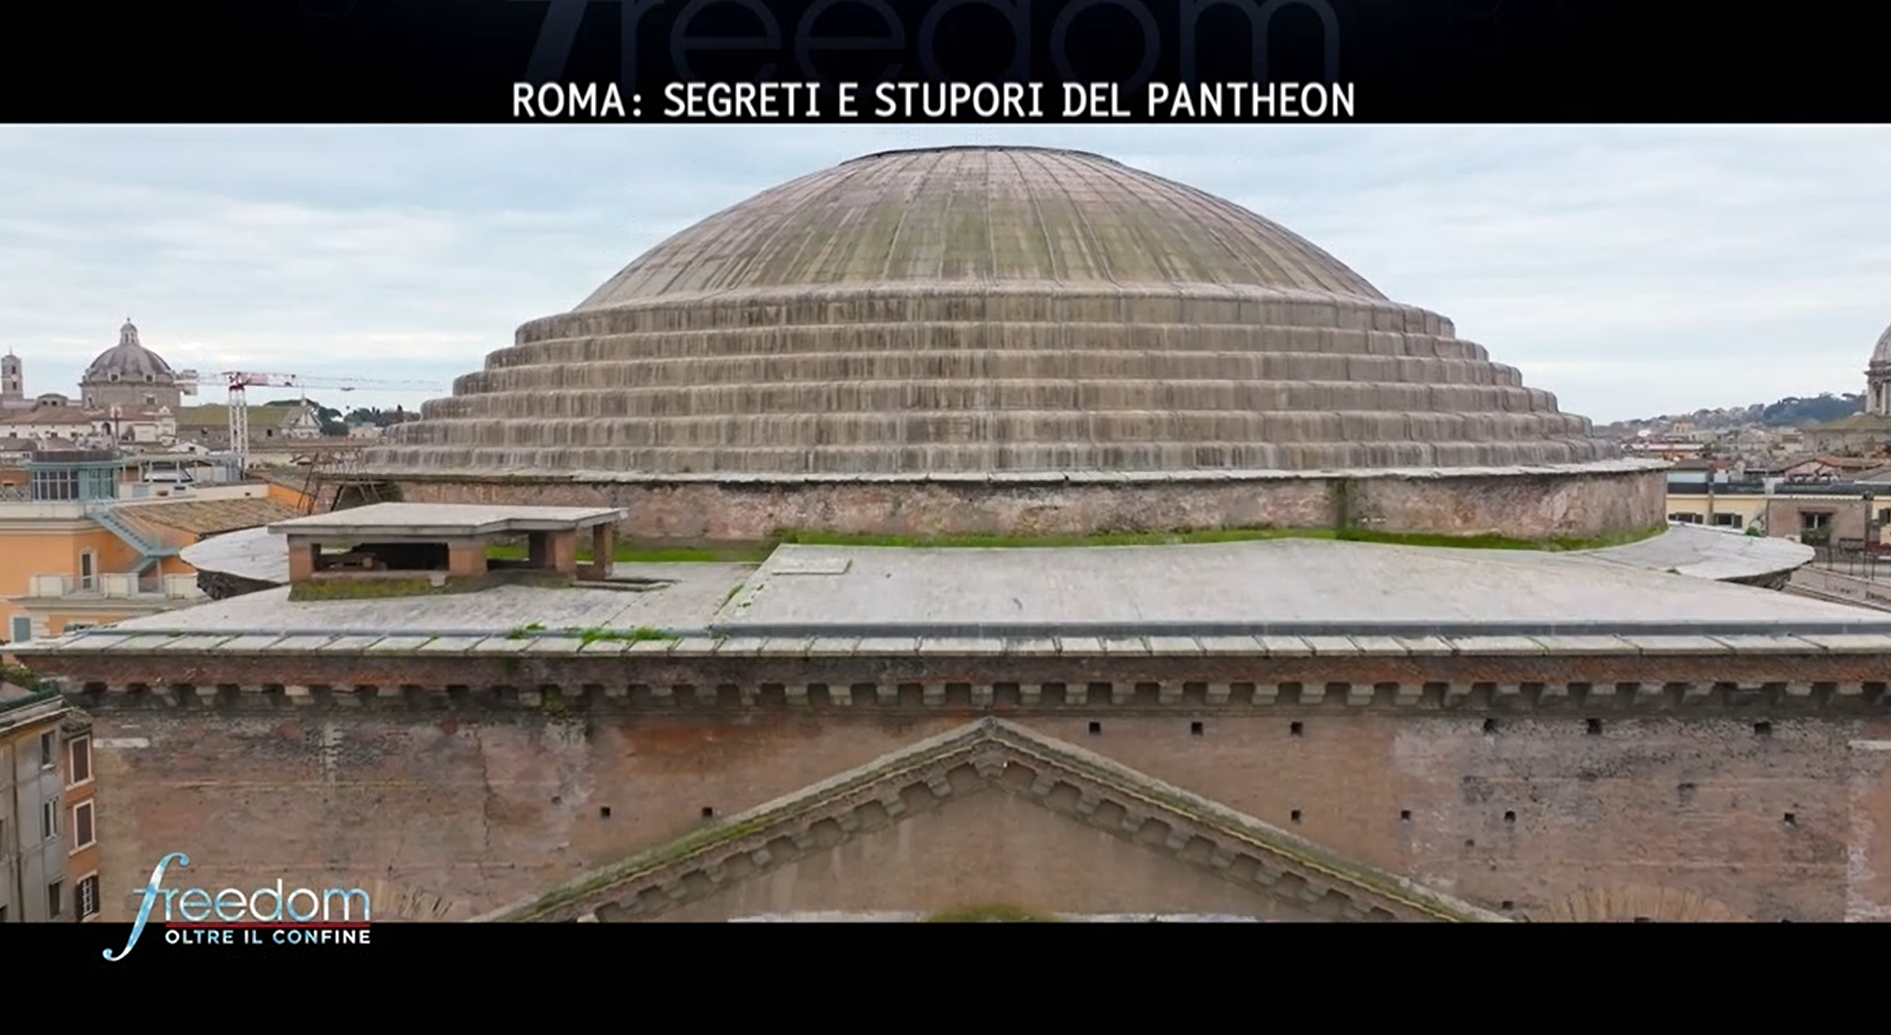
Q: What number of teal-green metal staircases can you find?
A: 1